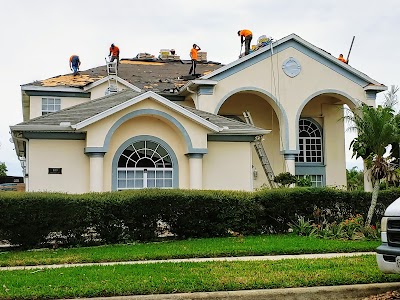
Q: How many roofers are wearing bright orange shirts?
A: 5